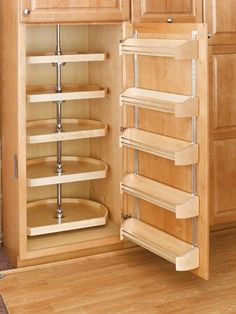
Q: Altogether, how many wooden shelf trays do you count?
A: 10